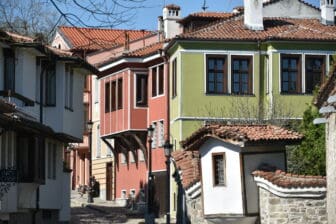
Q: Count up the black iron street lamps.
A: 3